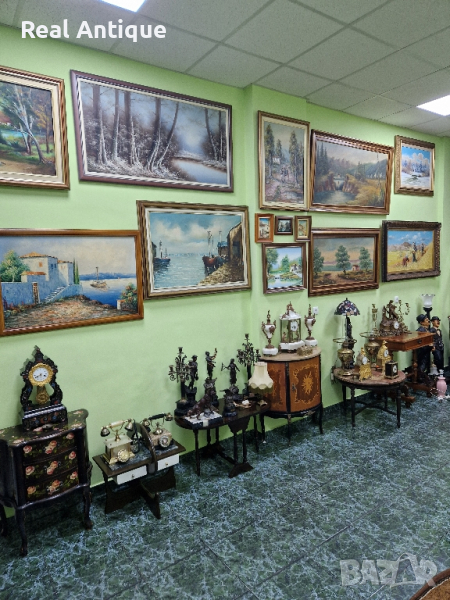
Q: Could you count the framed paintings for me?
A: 13